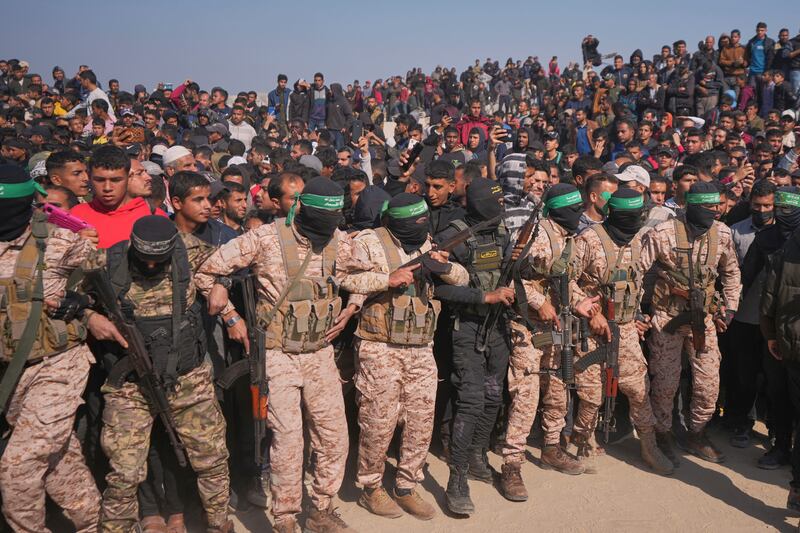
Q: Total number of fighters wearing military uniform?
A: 8